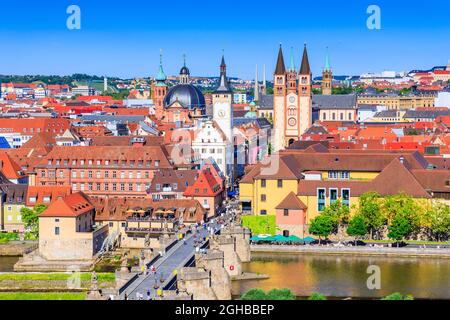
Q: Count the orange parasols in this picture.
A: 4